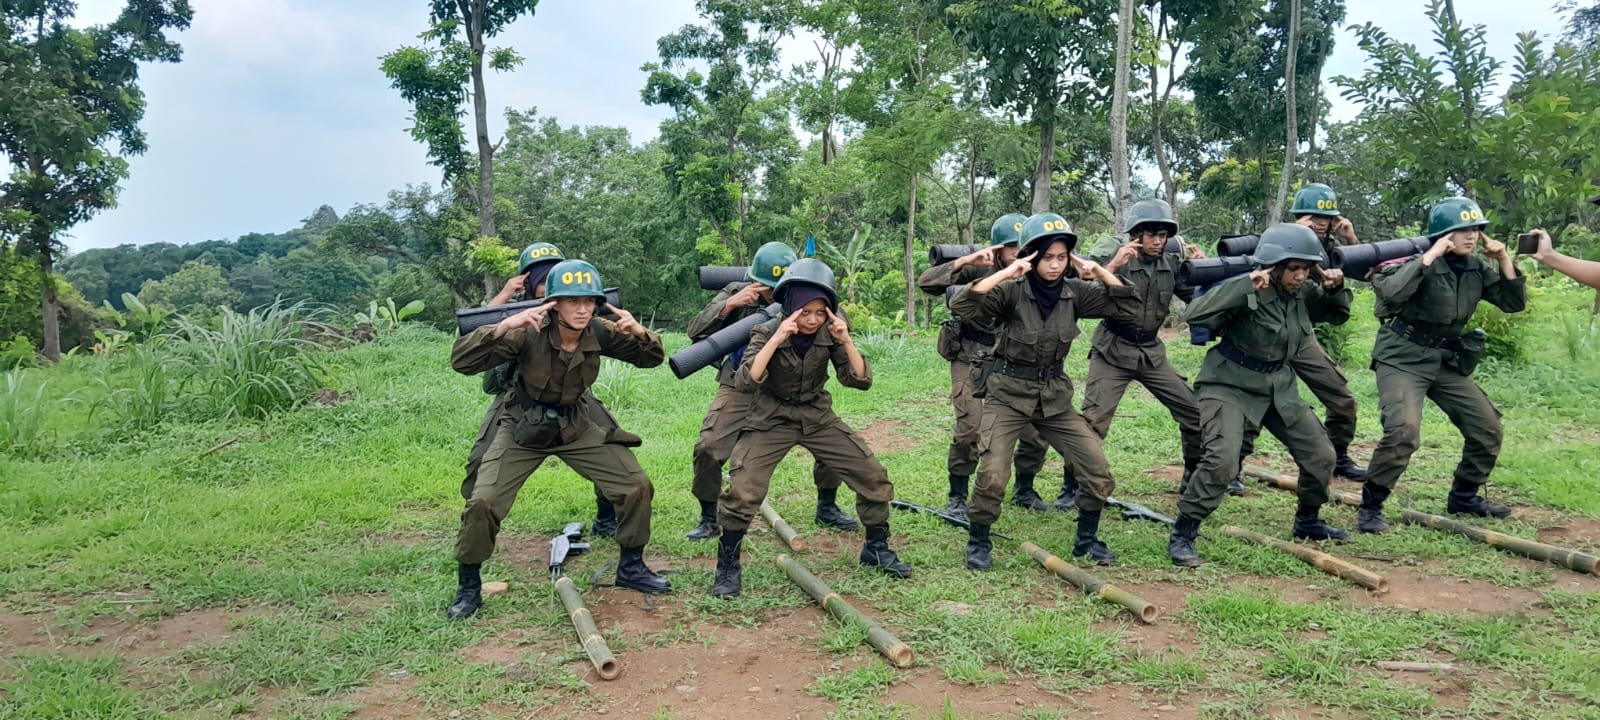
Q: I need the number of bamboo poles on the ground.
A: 7